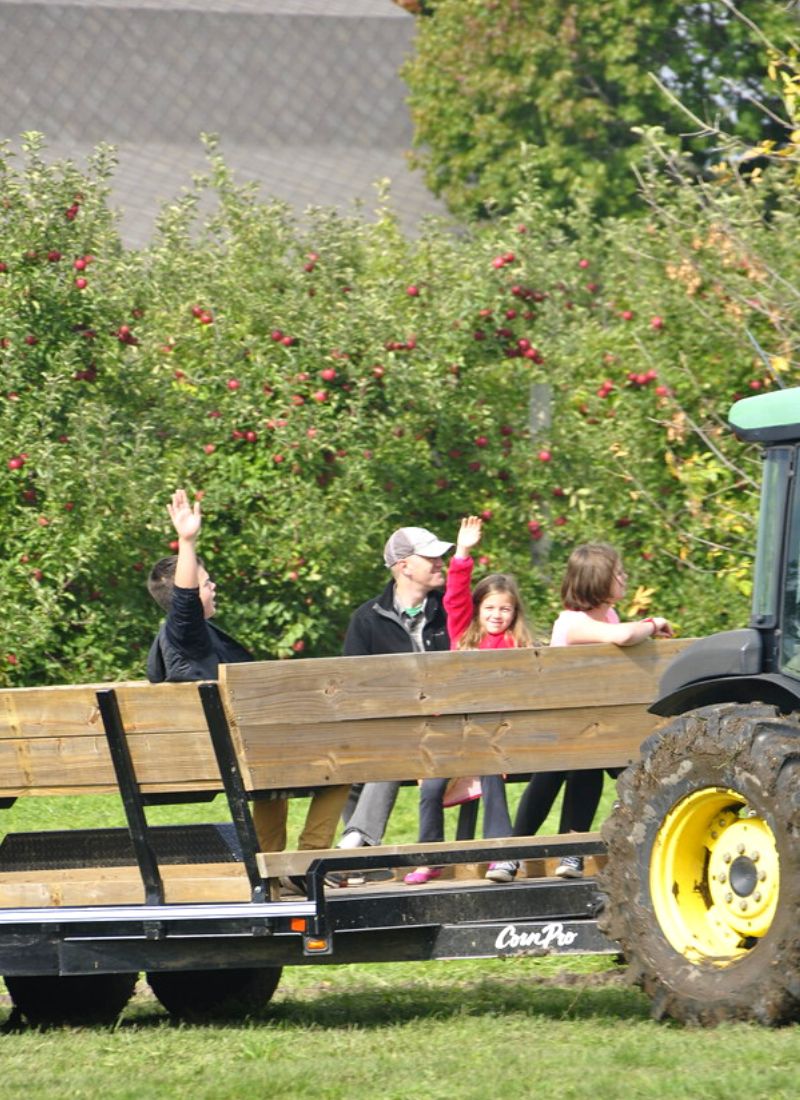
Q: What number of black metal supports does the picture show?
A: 2